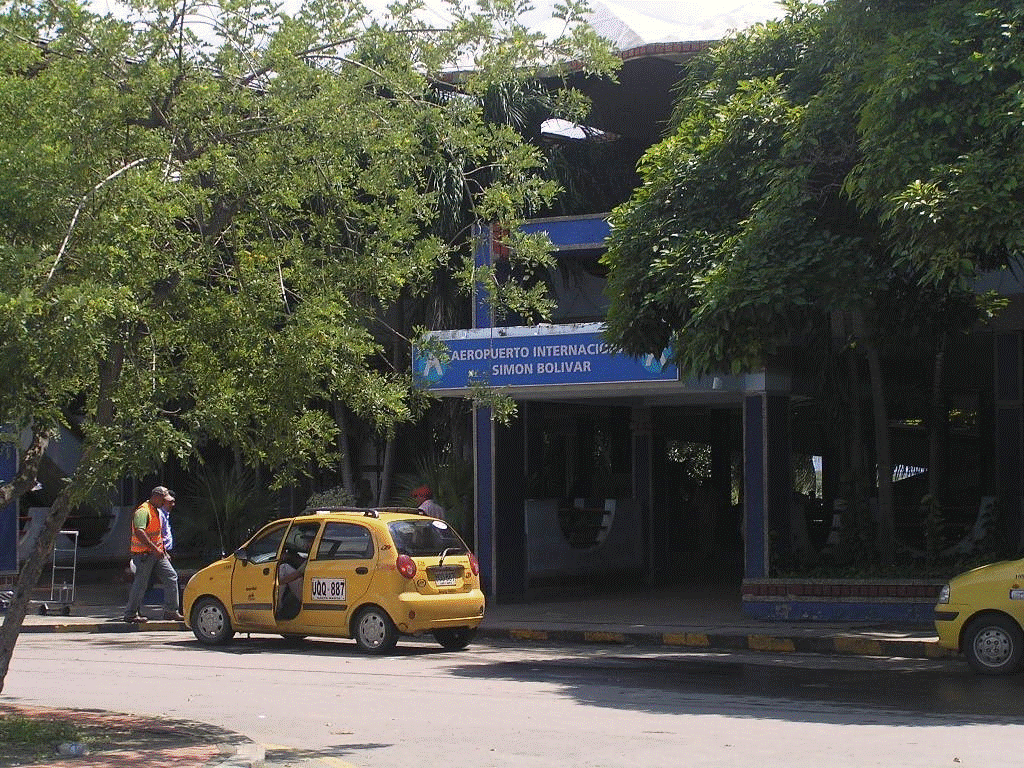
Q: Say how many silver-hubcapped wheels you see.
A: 3